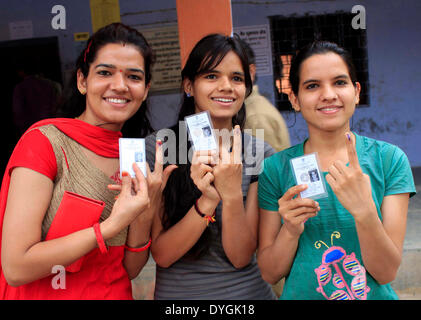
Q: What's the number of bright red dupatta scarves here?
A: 1